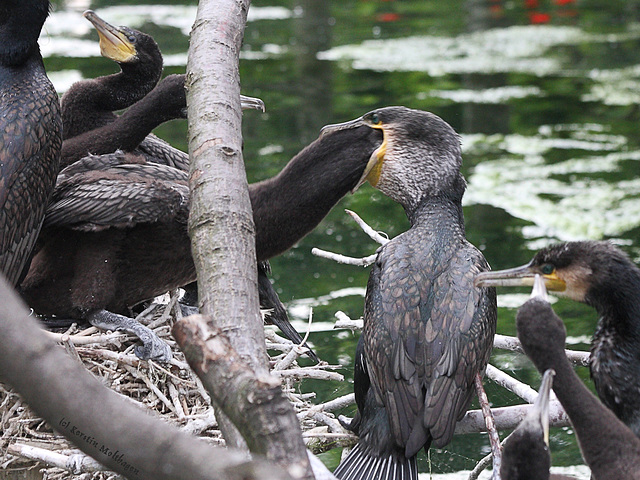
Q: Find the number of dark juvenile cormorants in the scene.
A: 5